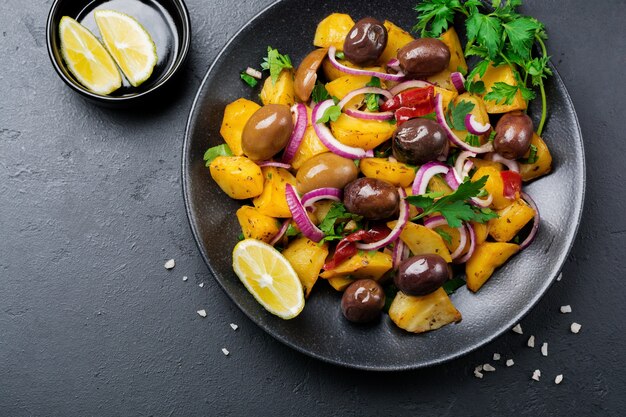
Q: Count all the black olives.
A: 7